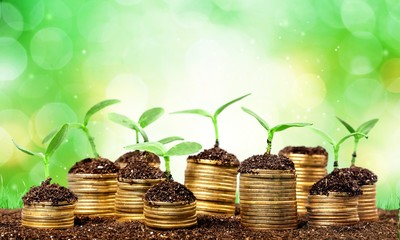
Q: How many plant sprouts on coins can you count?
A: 8